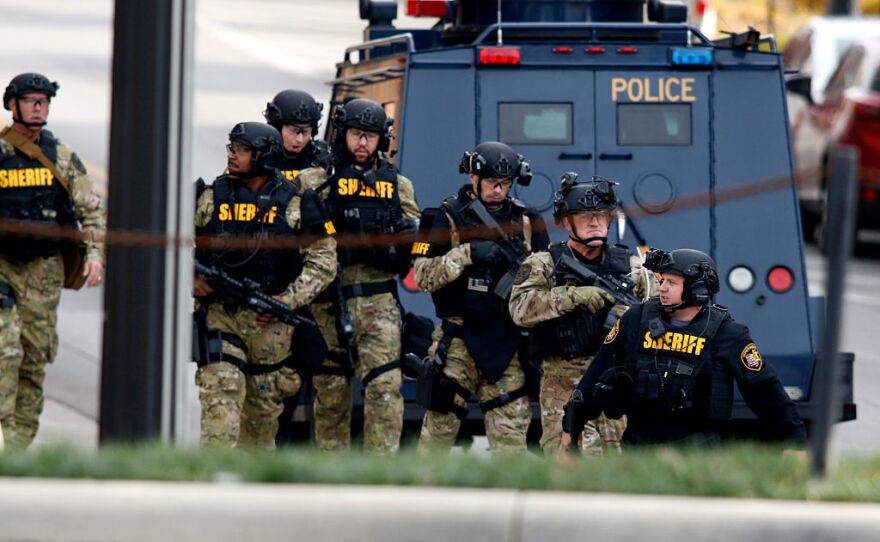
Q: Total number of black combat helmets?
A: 7